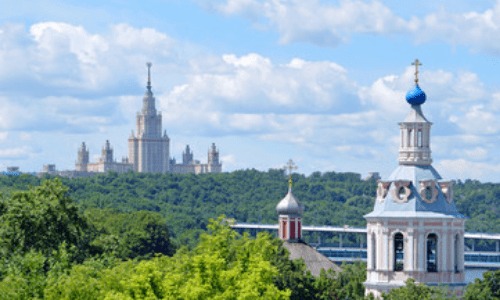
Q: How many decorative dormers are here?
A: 4